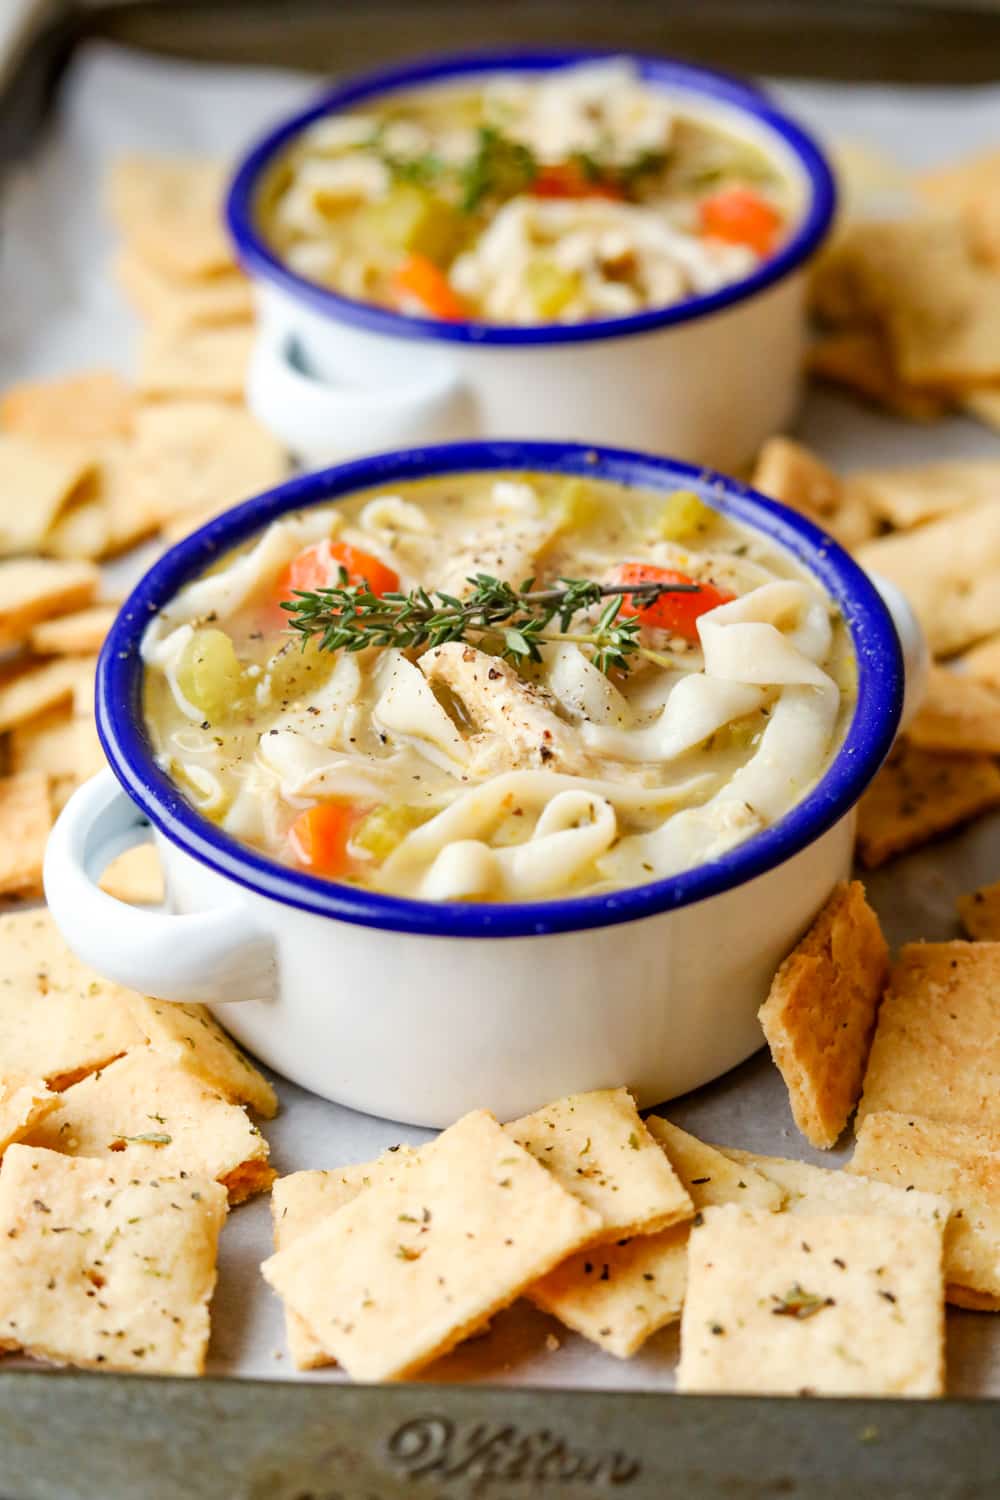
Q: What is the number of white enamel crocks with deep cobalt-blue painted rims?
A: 2